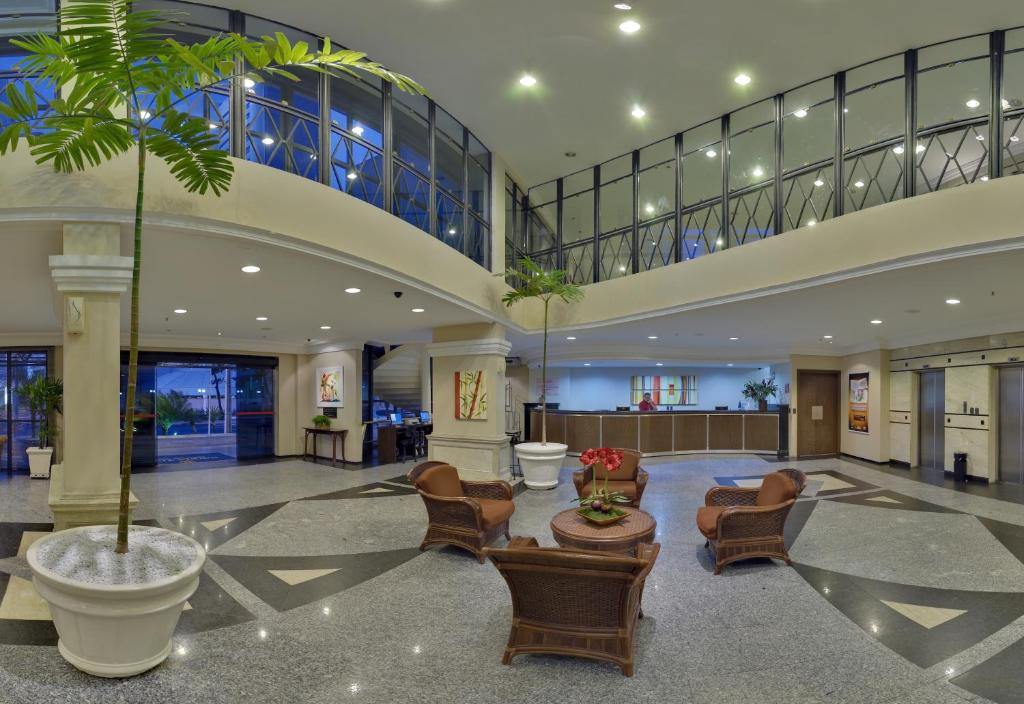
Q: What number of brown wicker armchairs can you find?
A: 4